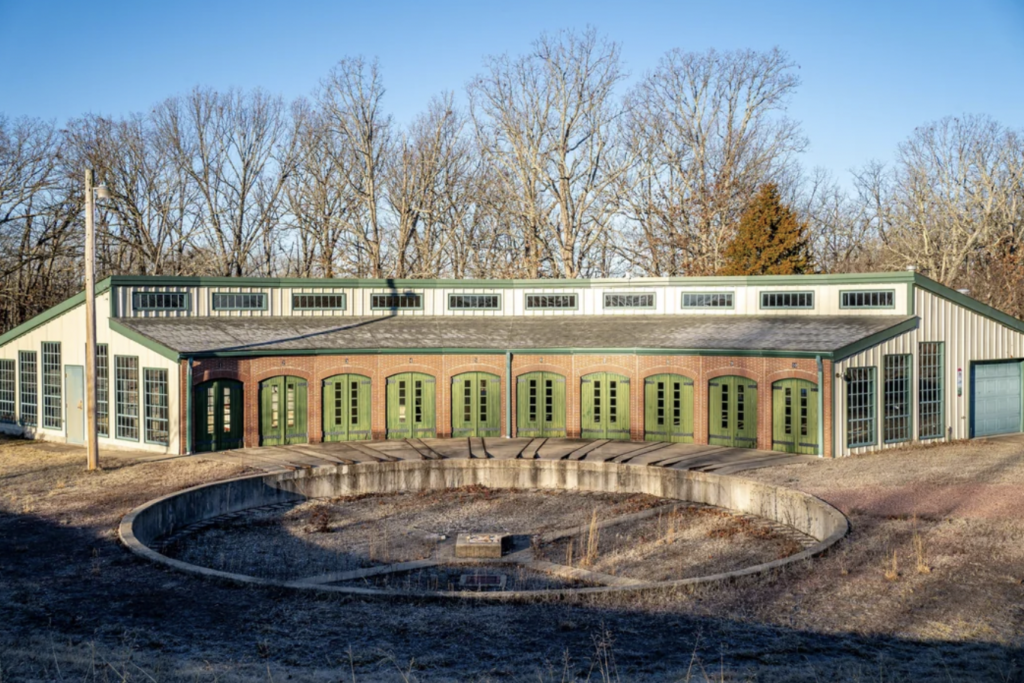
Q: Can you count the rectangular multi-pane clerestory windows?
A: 10